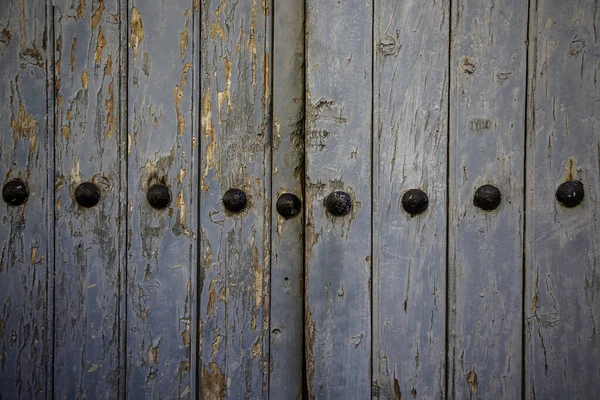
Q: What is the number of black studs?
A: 9